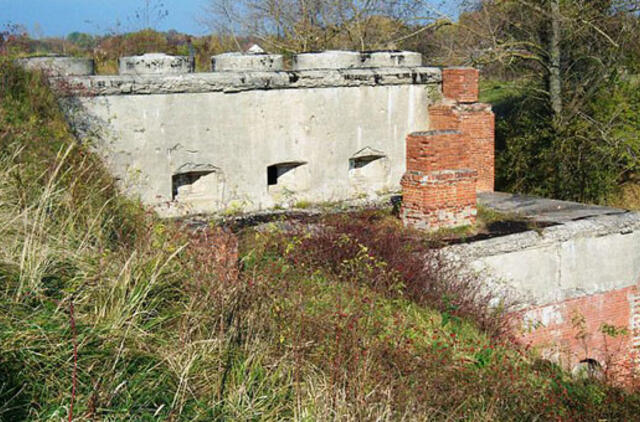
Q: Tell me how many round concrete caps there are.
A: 5